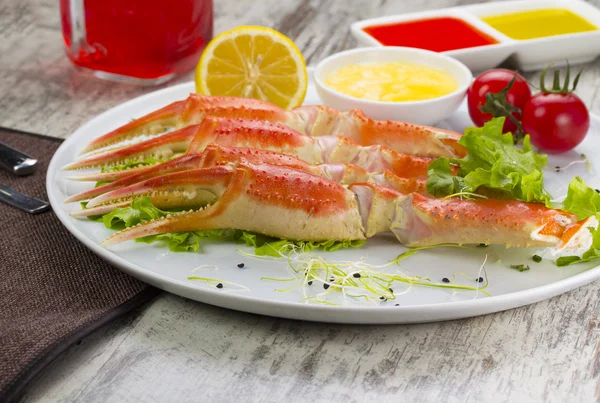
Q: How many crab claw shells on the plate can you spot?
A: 4